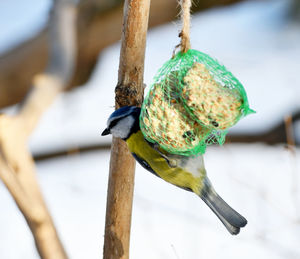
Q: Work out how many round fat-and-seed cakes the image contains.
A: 2